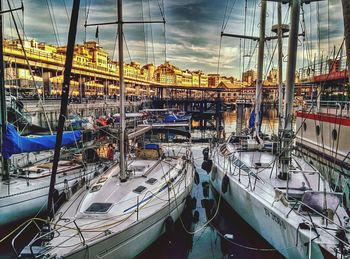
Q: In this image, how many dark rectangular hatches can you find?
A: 3